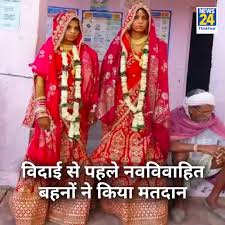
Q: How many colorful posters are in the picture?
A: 3